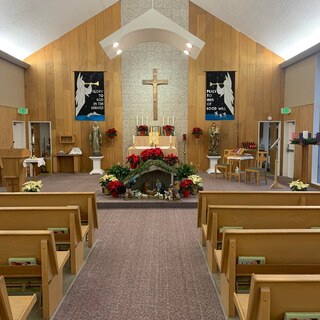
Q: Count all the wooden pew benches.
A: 8